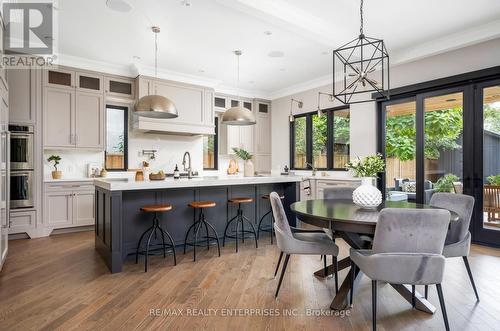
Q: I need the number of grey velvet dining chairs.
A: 4